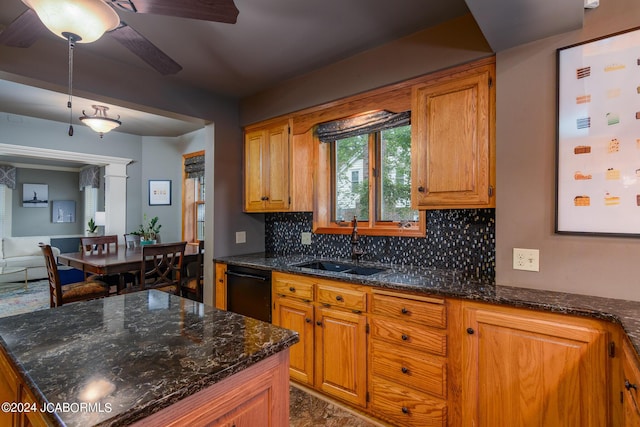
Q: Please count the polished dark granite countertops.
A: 2